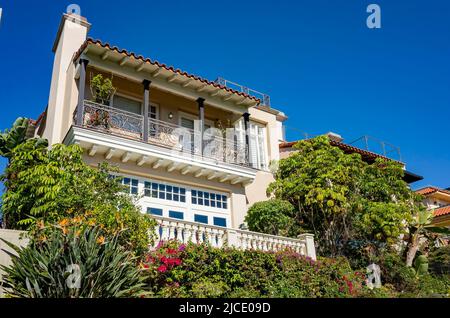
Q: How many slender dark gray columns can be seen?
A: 4